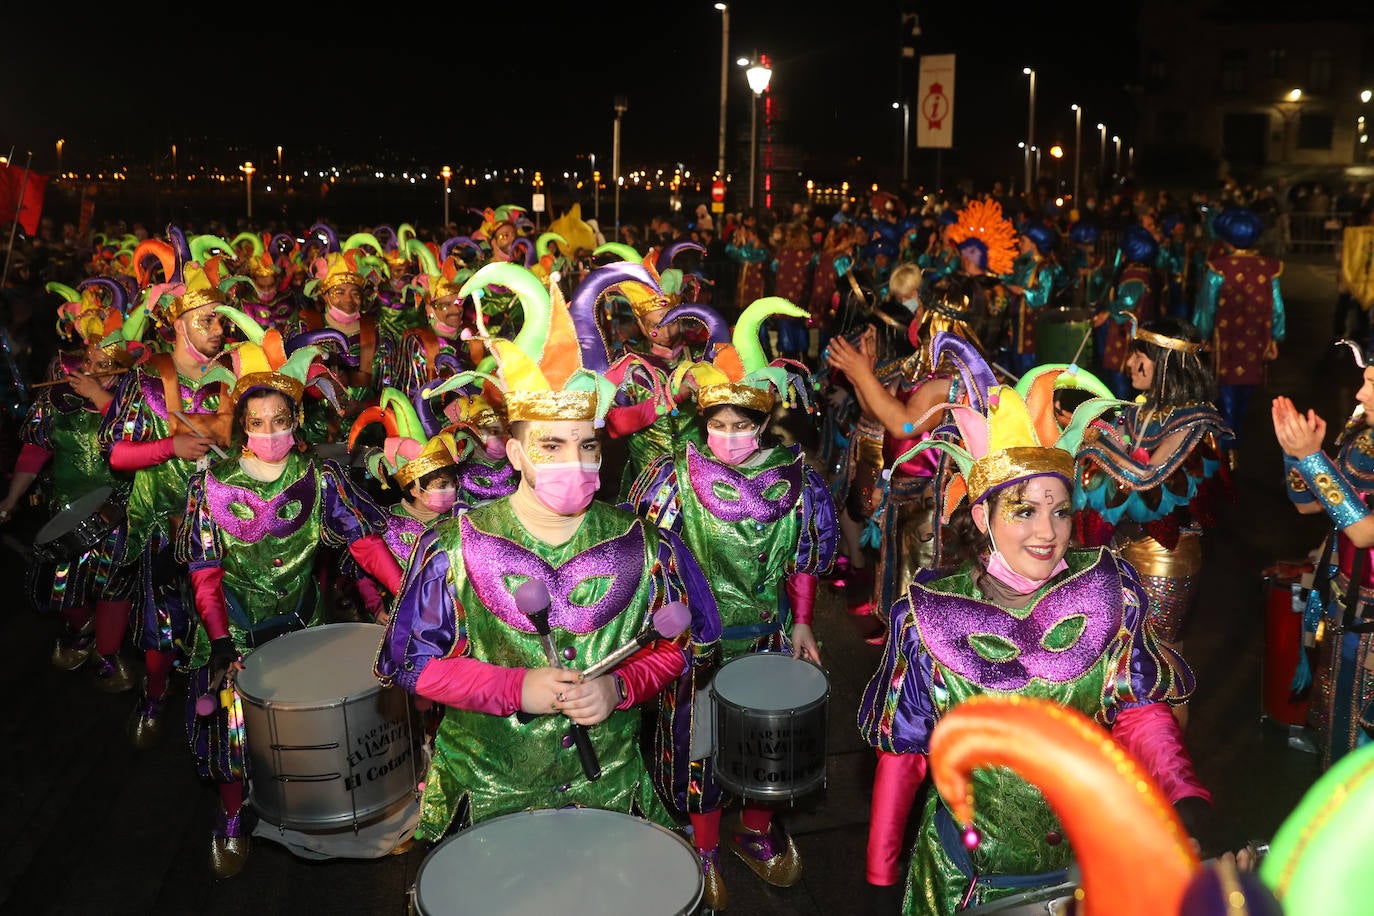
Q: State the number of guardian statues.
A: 0